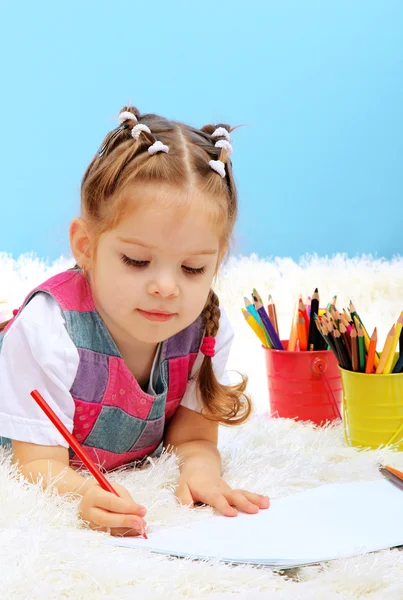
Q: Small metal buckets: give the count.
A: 2